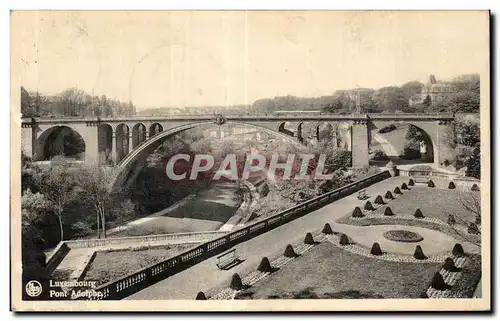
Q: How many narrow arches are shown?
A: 8